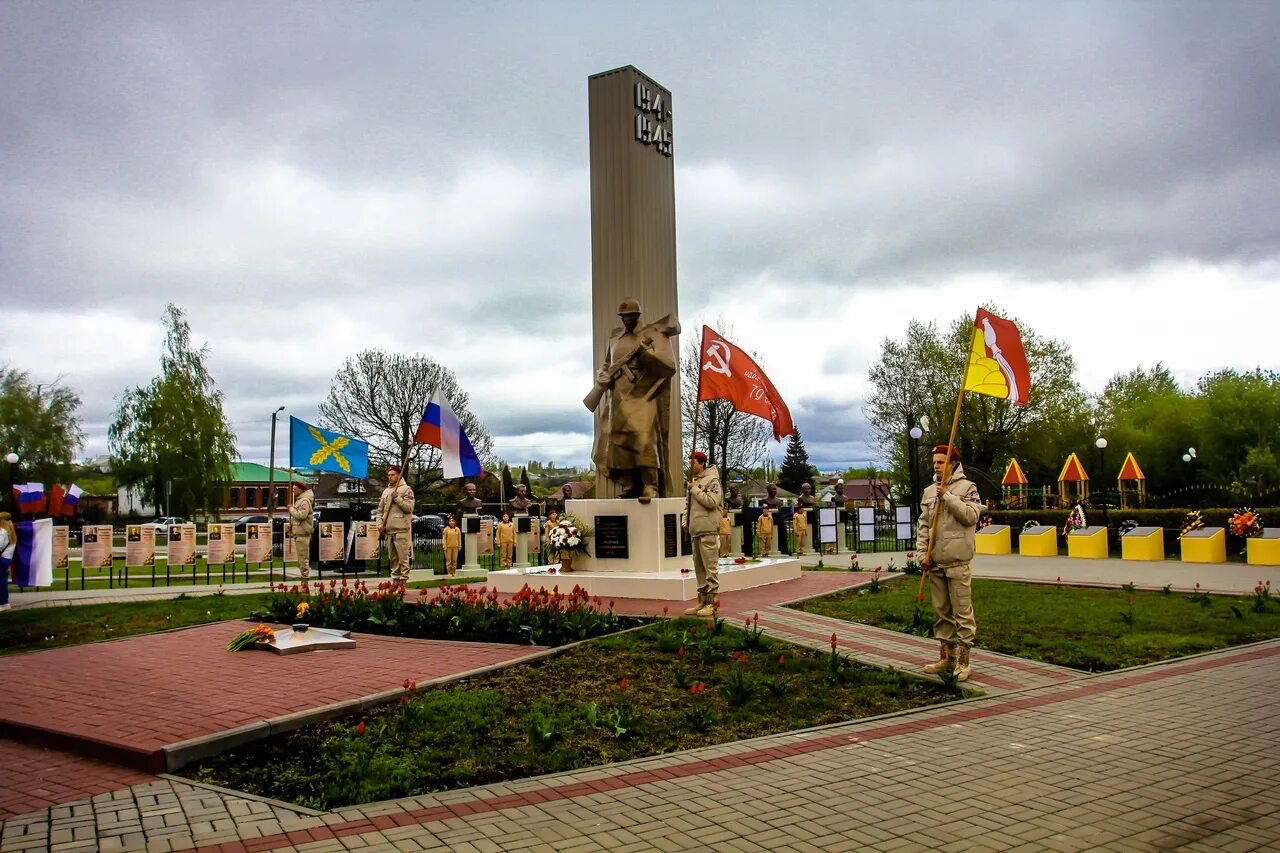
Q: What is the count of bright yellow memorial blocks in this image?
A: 6